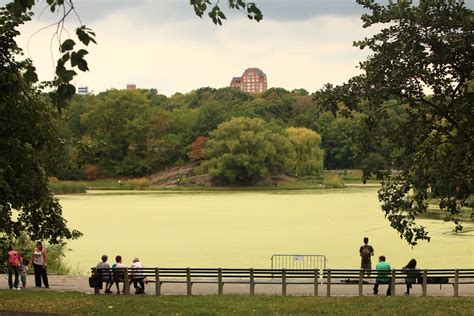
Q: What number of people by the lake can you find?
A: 9